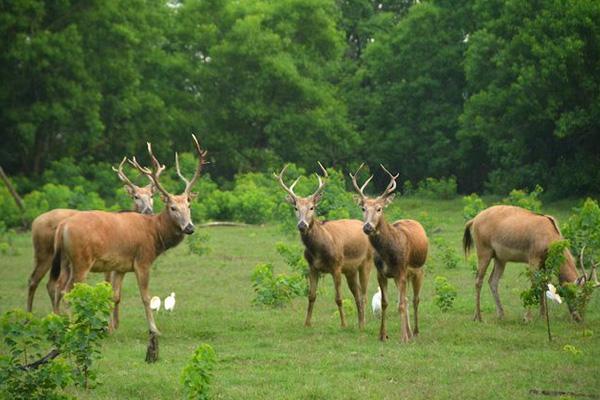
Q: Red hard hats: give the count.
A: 0